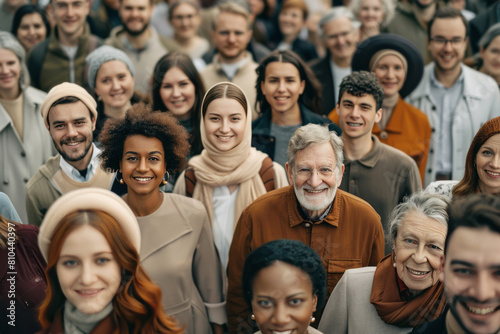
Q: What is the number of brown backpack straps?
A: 2